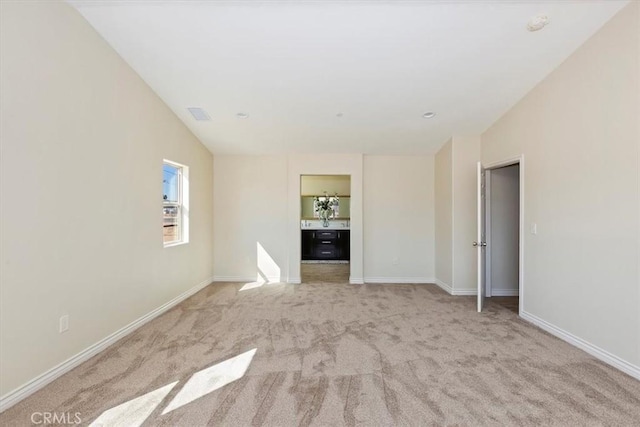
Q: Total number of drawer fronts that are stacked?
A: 3